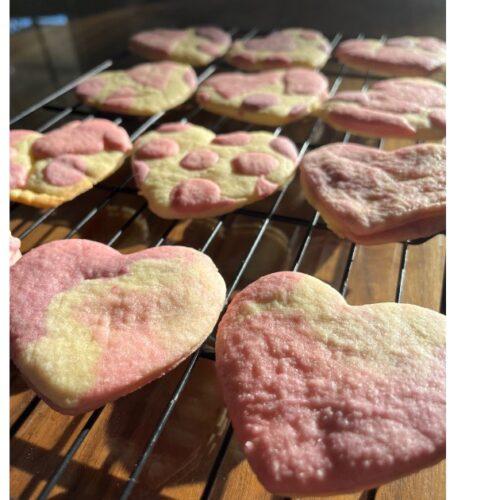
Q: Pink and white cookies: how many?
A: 11